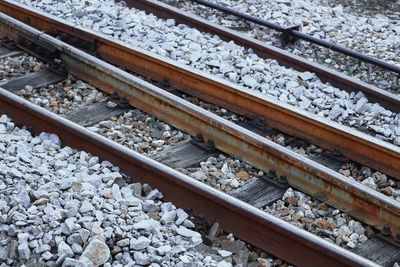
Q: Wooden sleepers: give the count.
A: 6